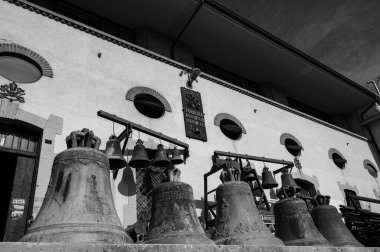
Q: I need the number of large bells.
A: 5